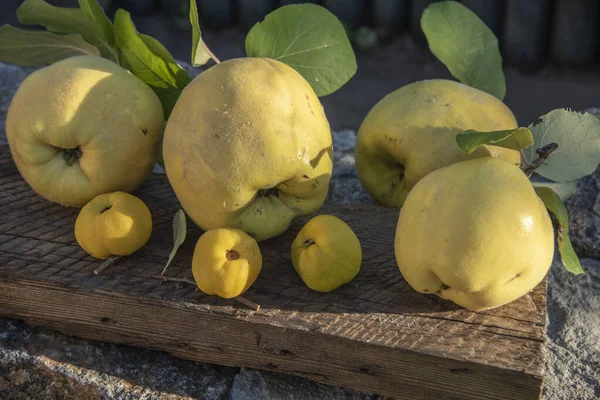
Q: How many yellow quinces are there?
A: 7